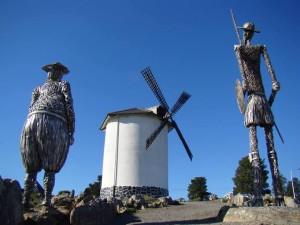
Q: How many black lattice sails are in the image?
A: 4